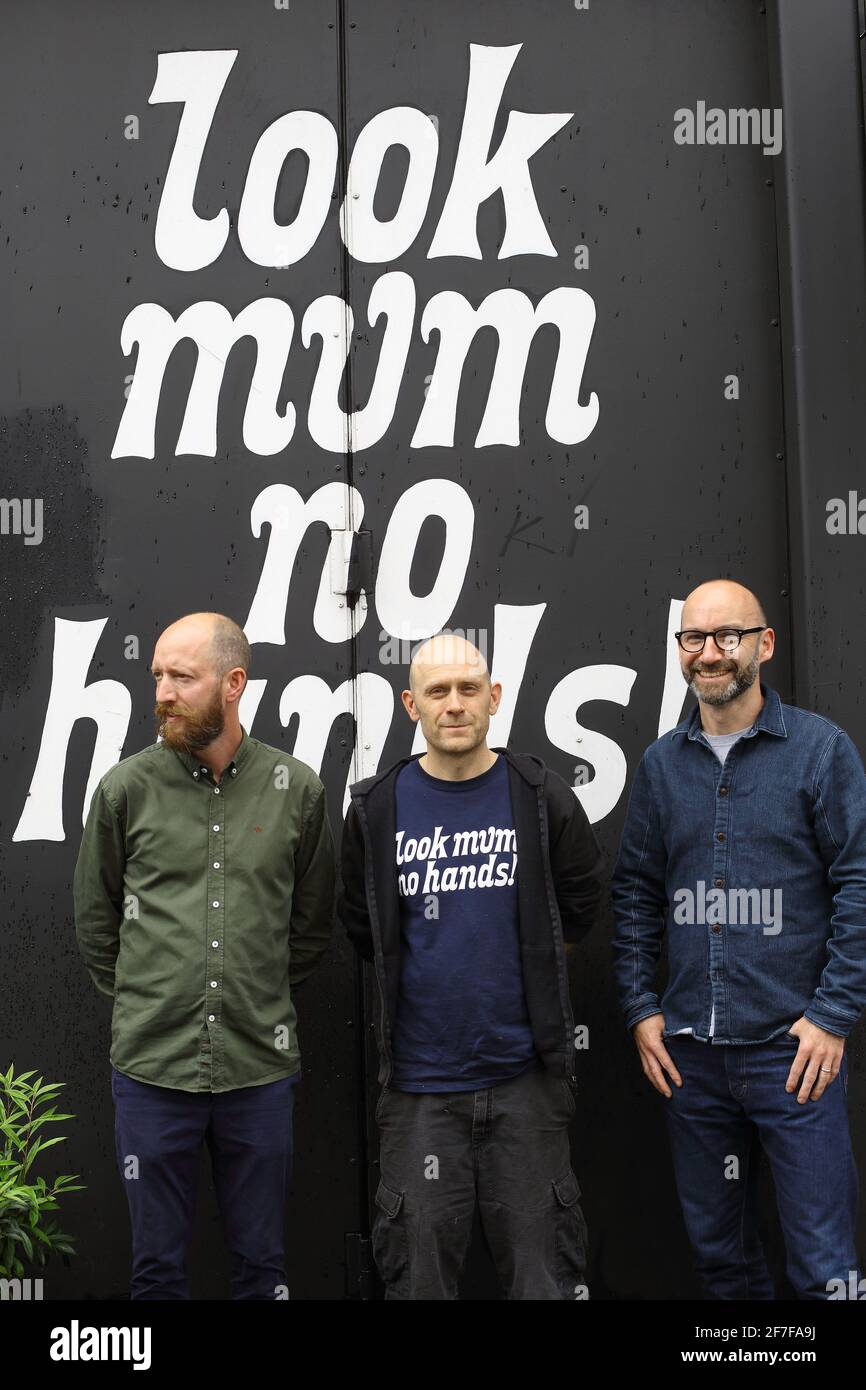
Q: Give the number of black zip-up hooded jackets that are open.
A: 1